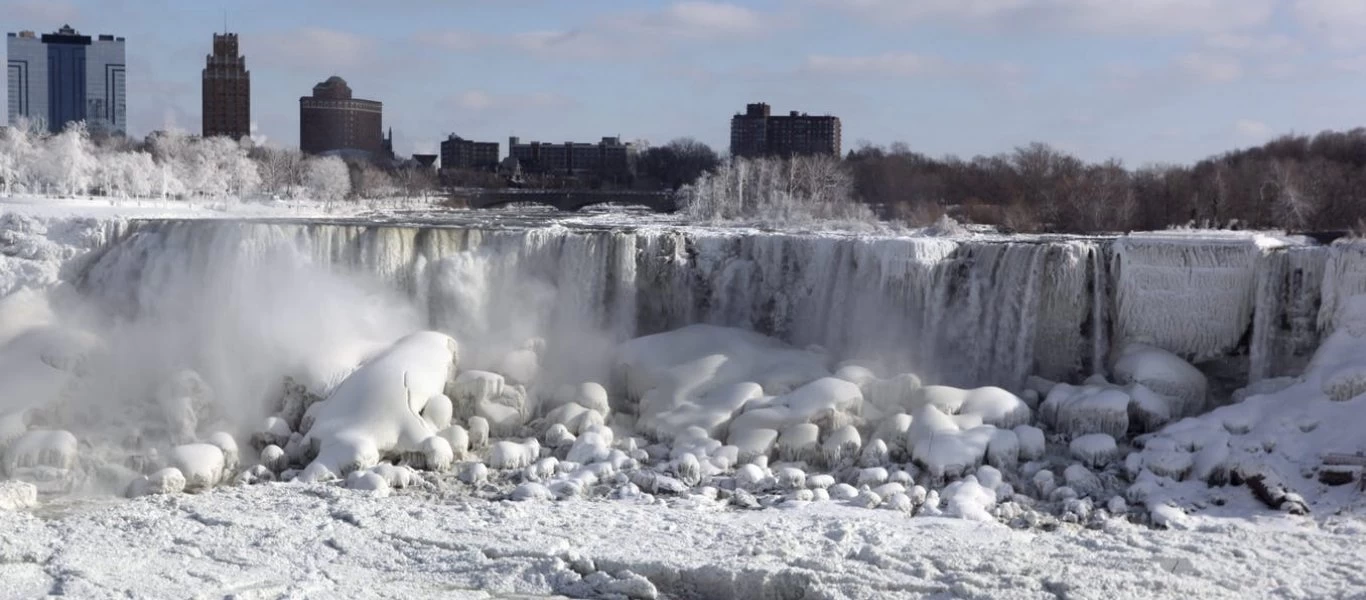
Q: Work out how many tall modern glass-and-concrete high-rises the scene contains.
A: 1